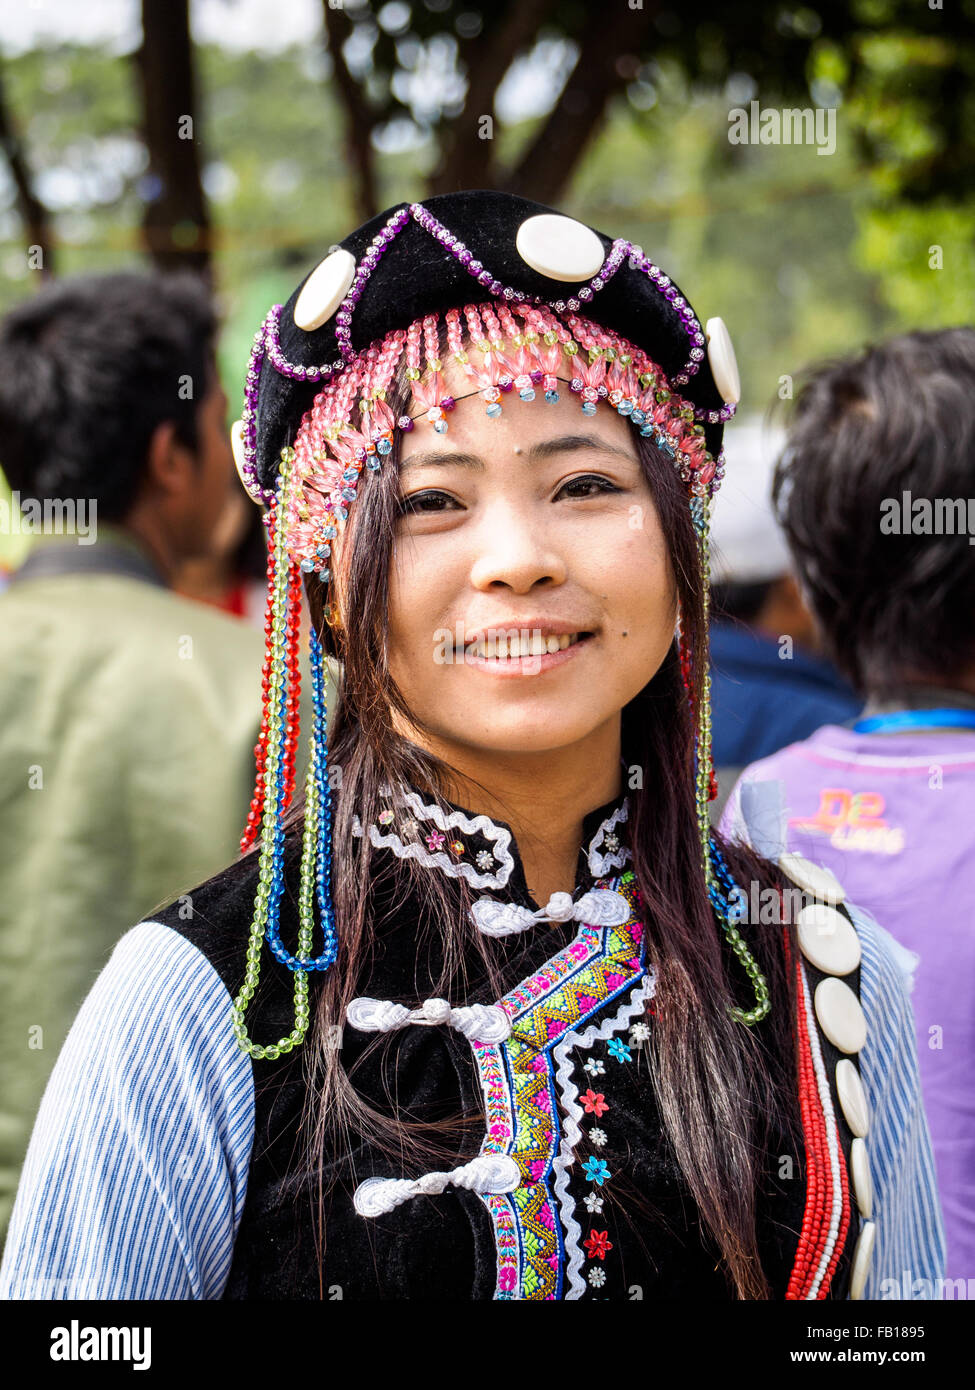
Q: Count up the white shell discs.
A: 10